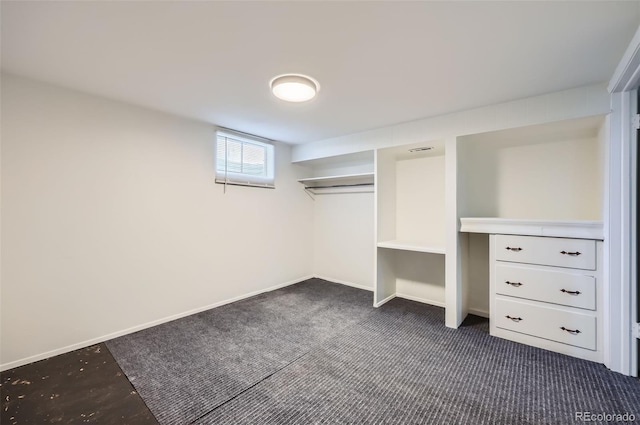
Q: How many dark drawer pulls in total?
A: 6